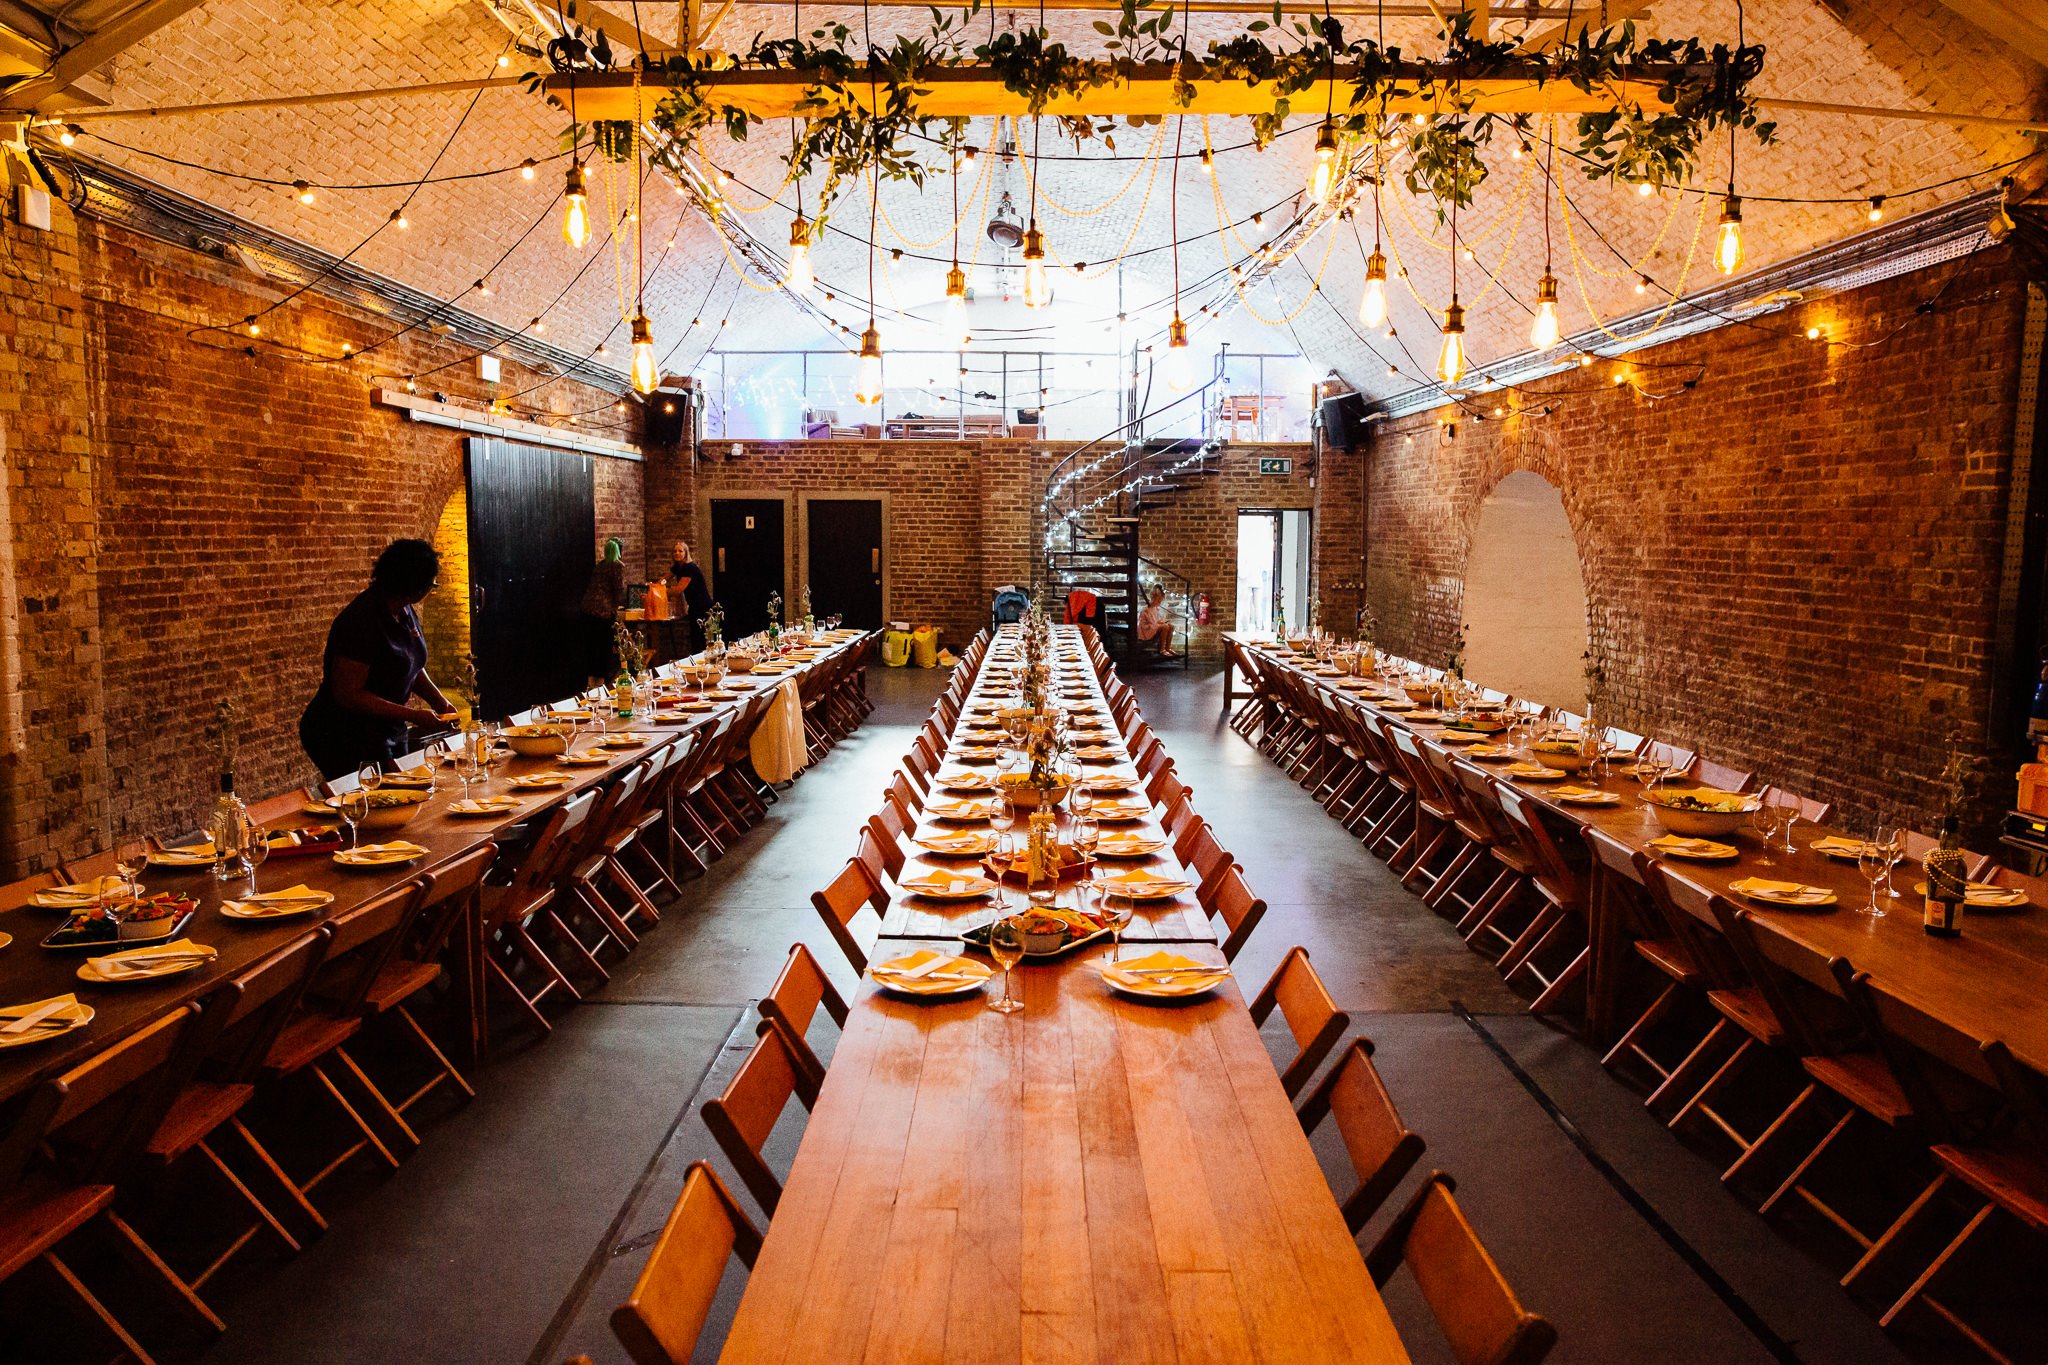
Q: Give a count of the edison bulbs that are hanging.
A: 12